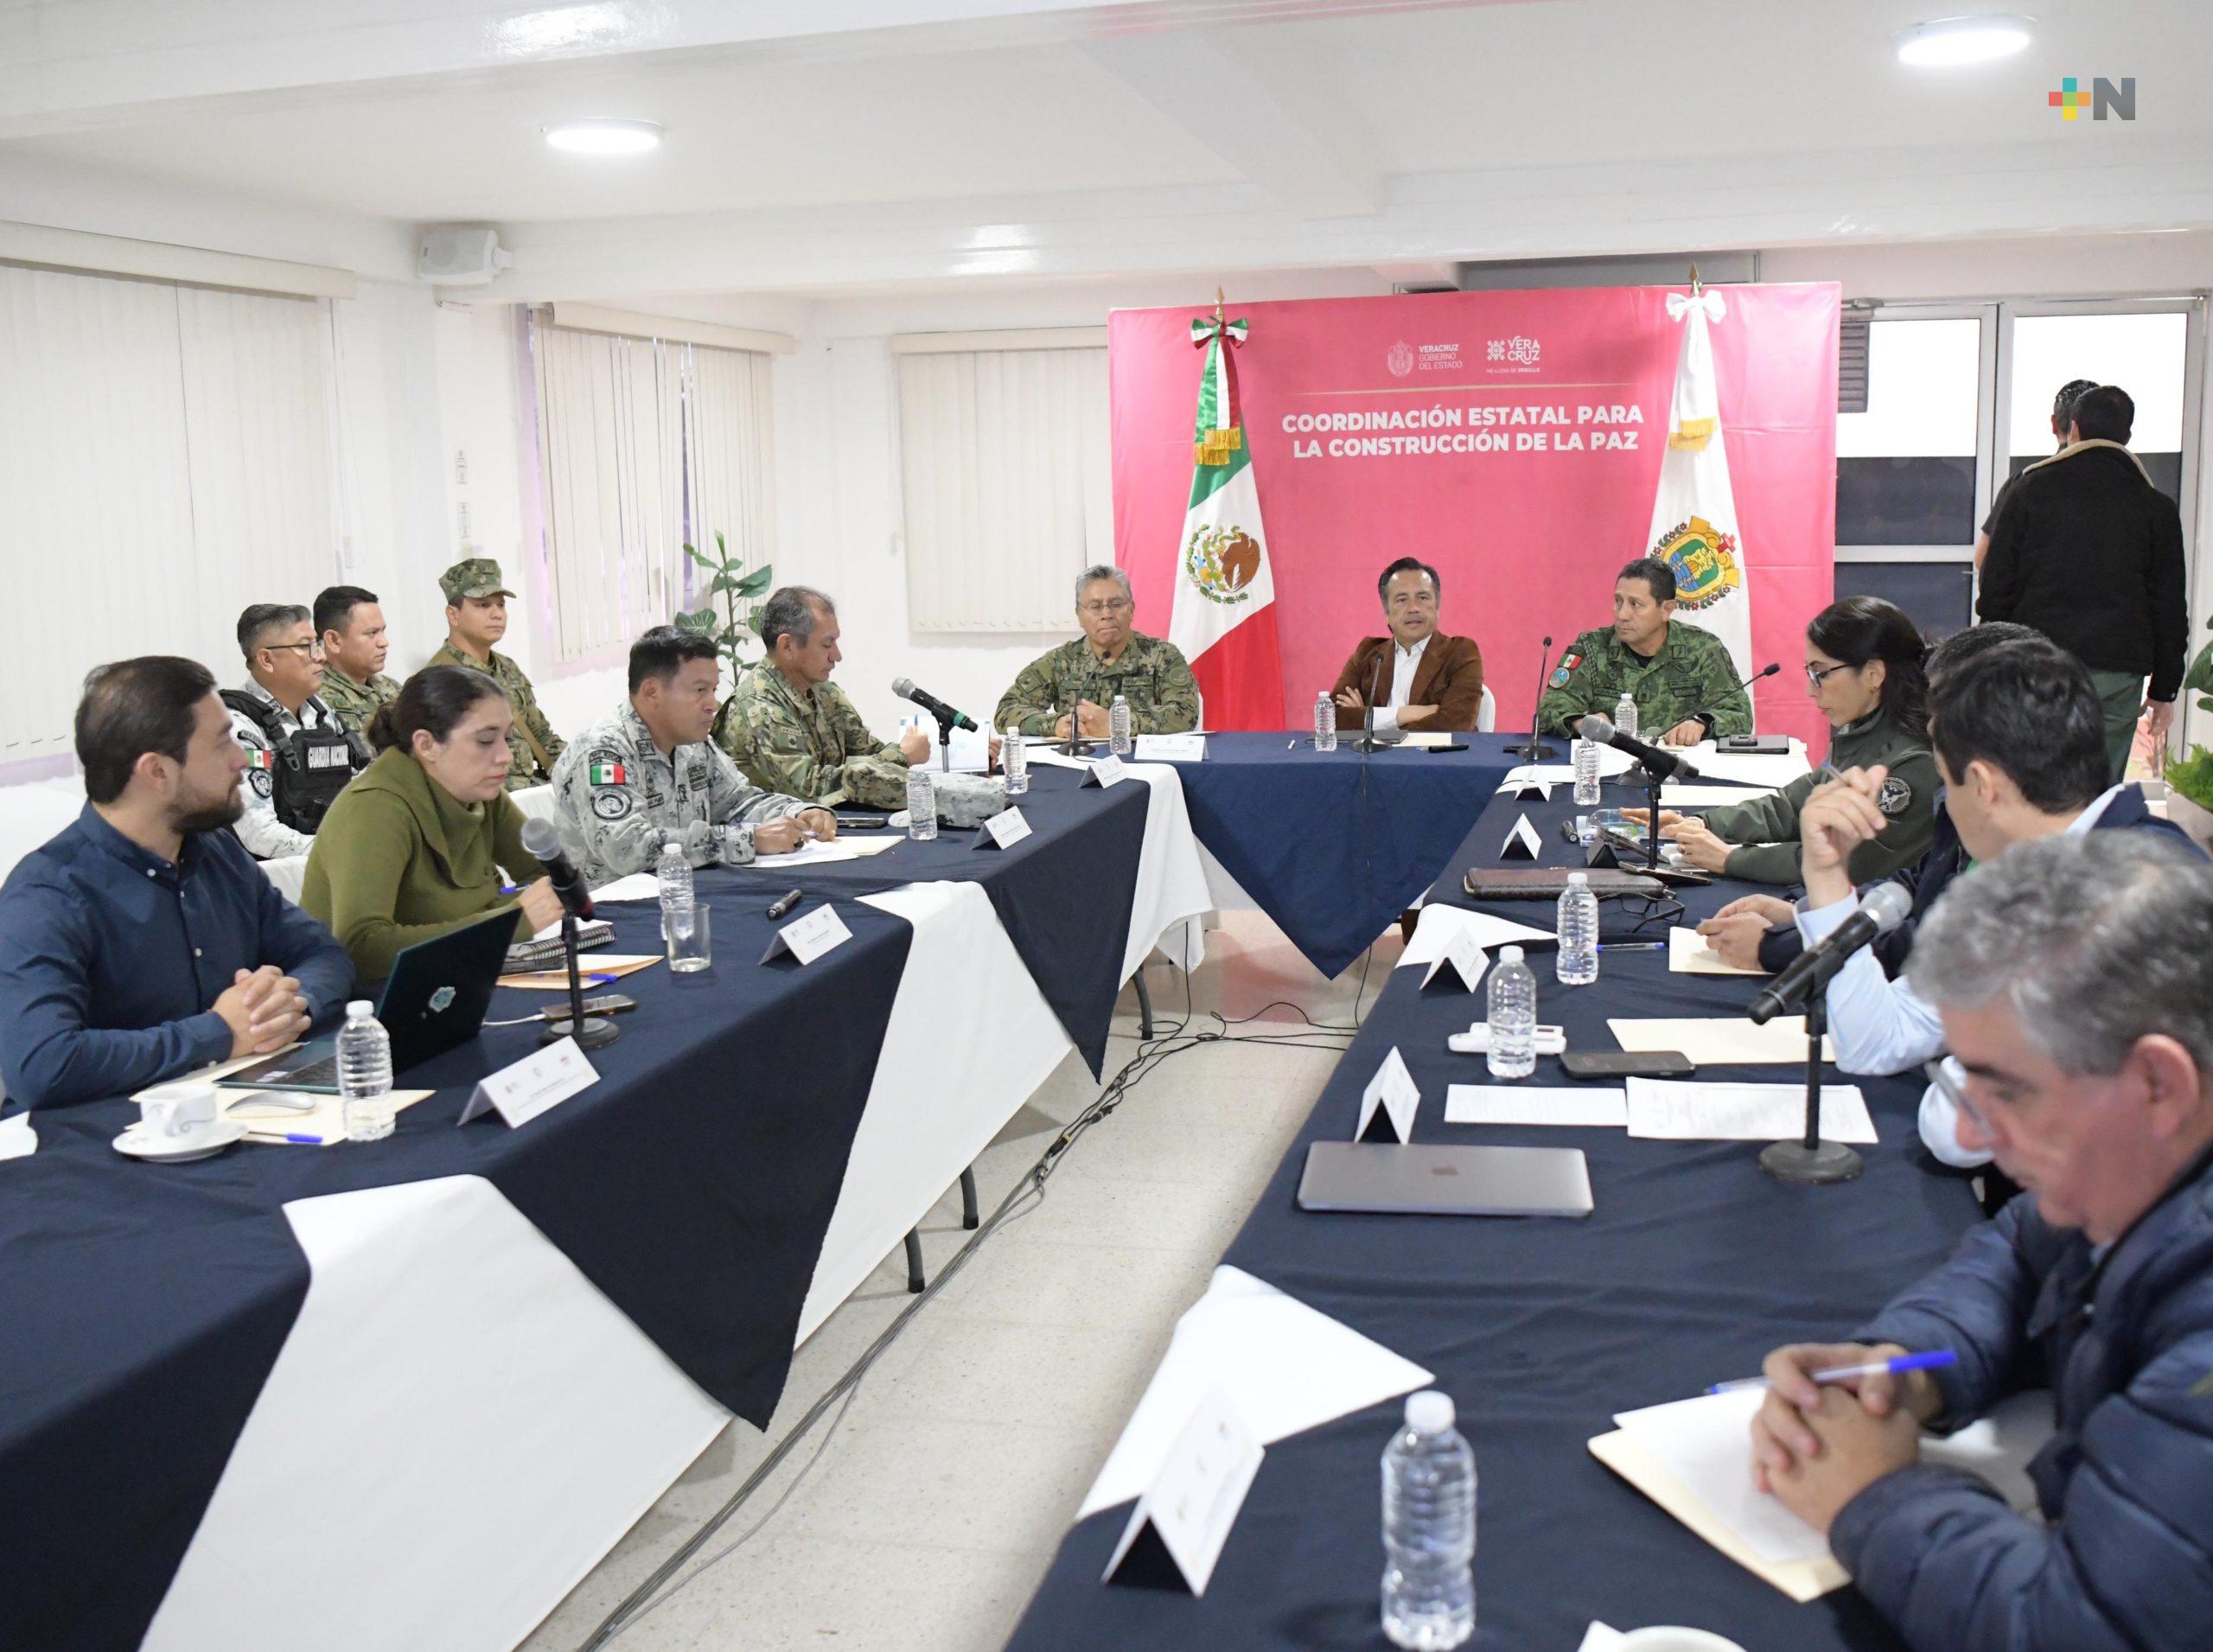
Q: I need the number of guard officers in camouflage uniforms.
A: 7